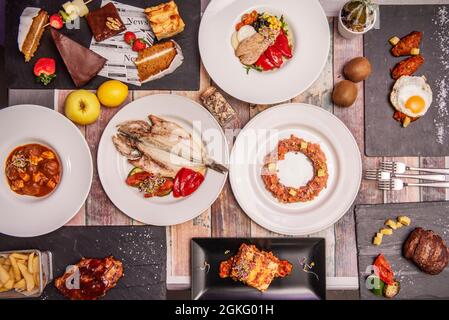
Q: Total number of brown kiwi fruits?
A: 2